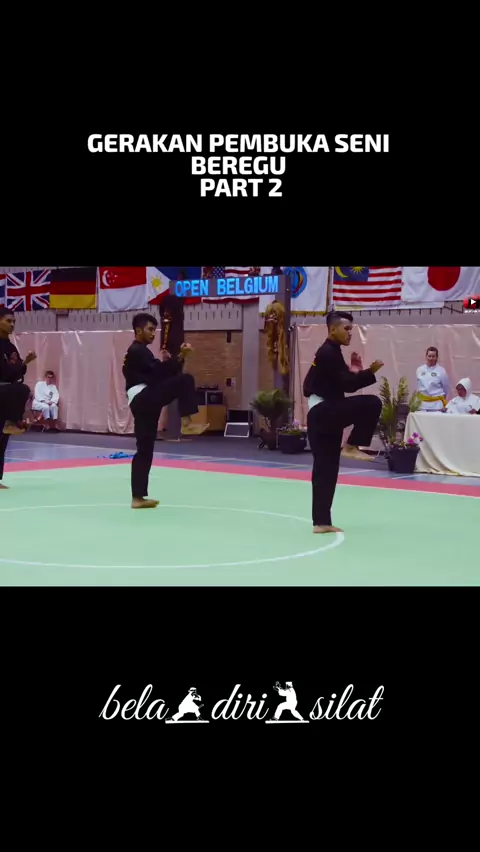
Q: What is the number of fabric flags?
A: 9